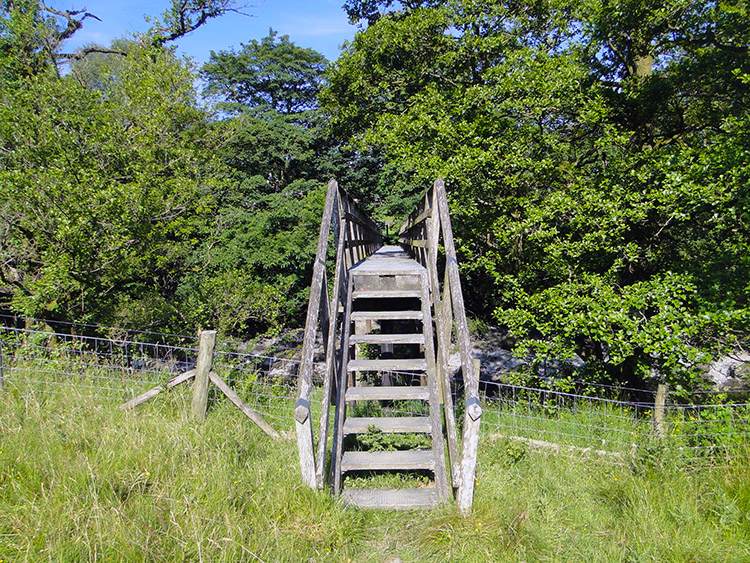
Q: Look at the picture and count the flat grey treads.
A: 8